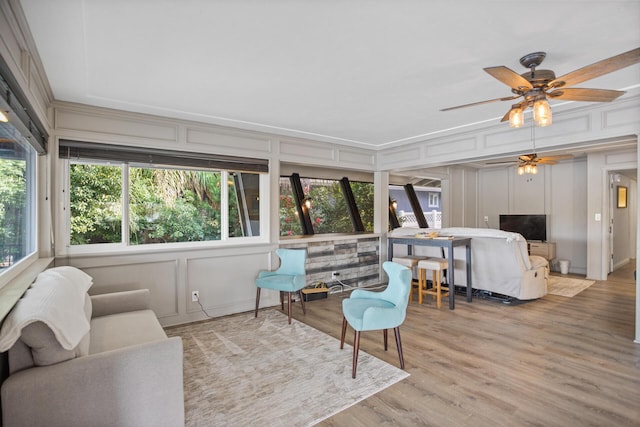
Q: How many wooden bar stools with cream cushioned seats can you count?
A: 2